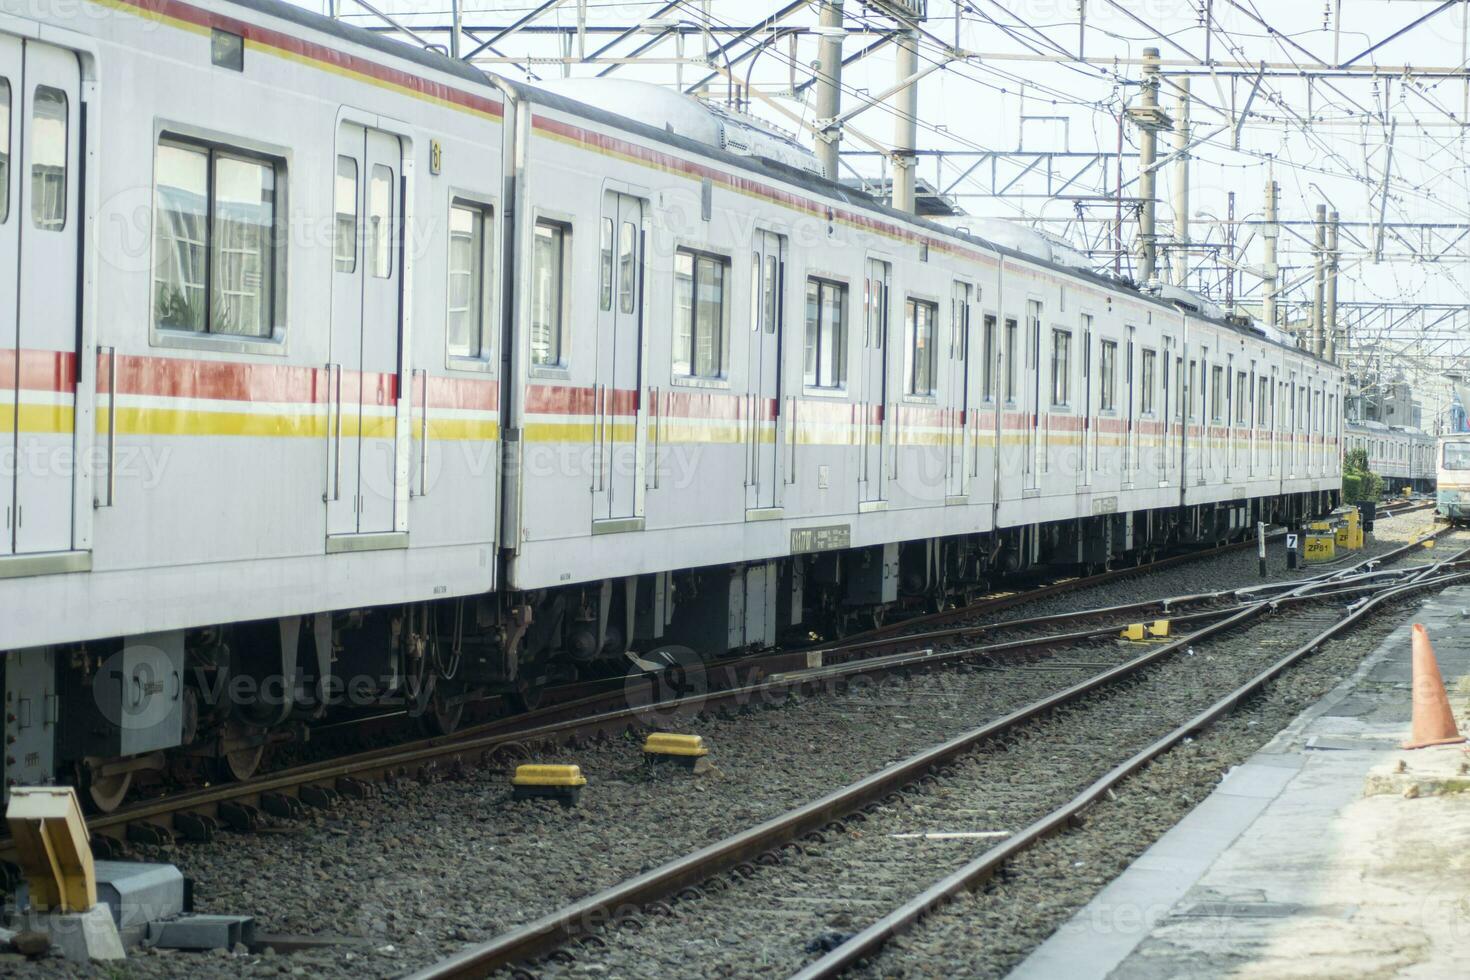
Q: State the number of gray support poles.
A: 7